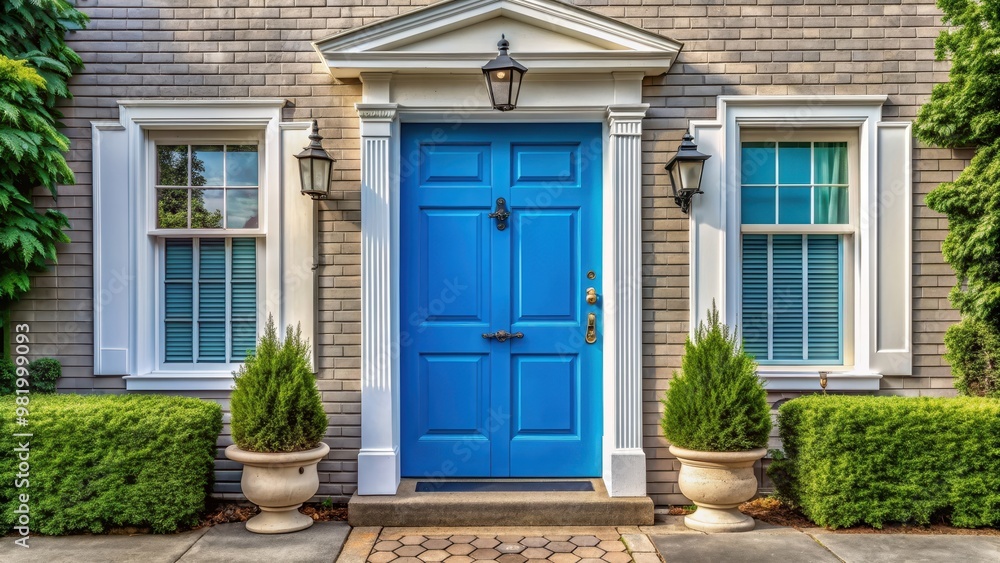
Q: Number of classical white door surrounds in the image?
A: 1